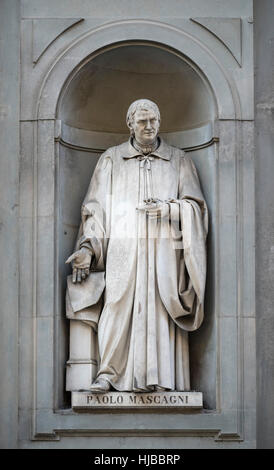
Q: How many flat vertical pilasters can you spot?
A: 2